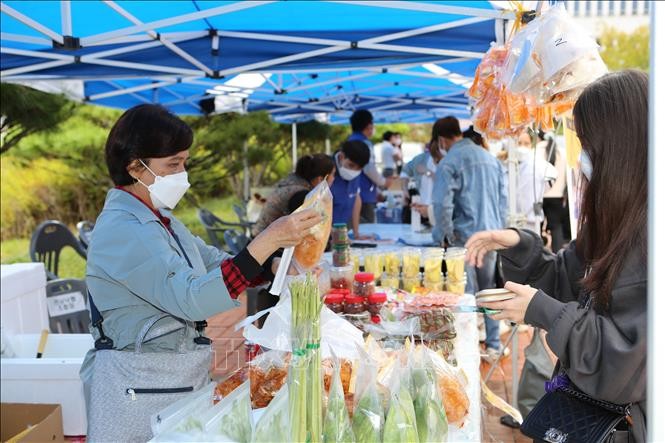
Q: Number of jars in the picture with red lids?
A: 5